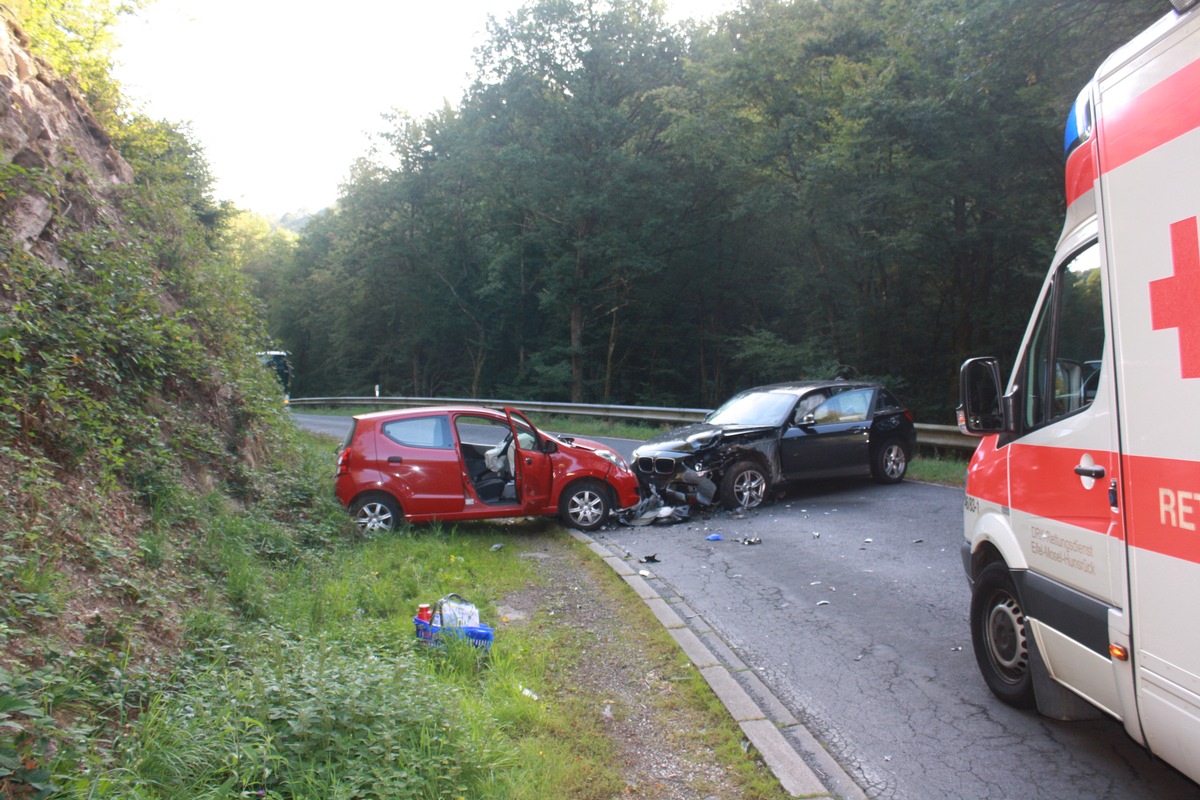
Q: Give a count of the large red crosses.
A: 1